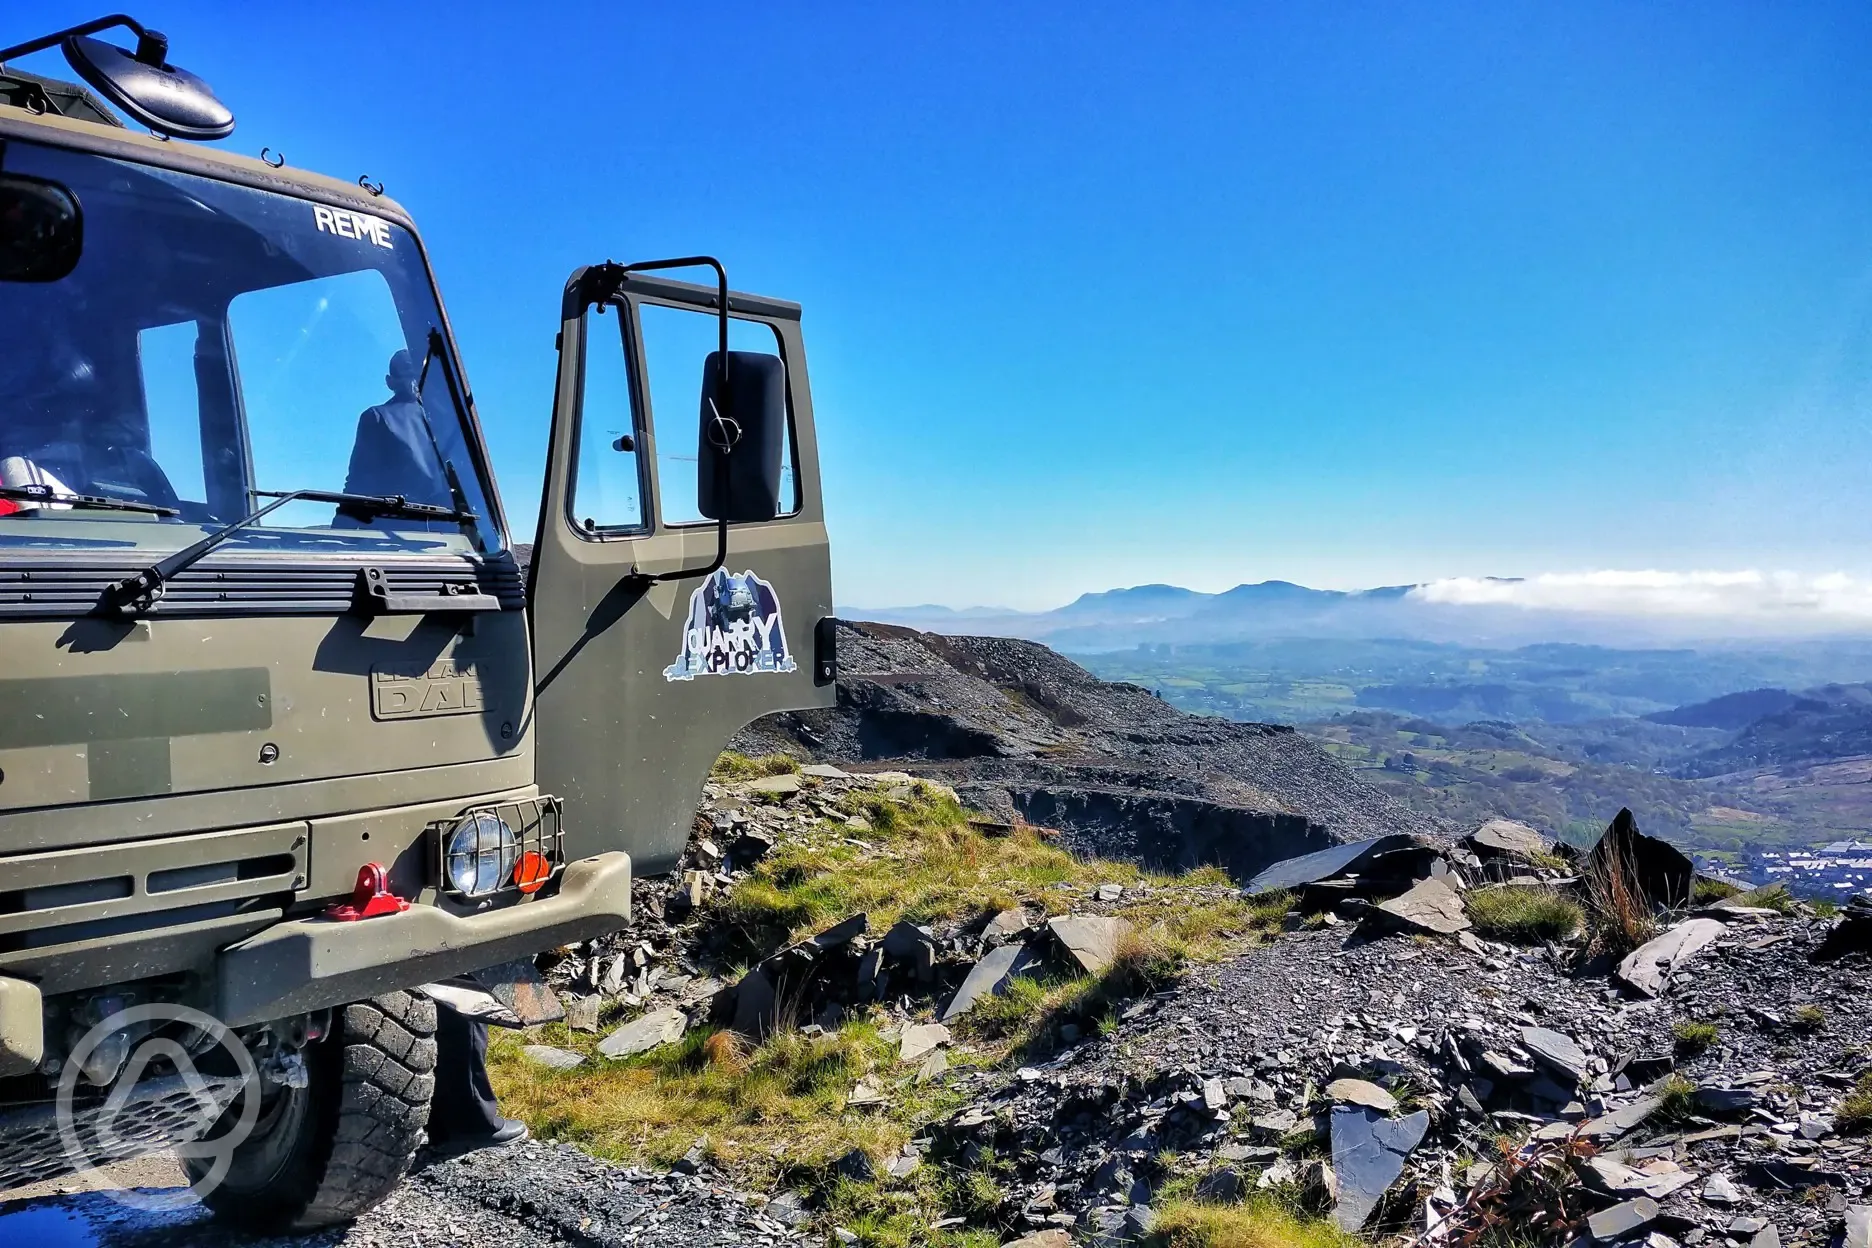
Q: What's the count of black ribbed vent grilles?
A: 1